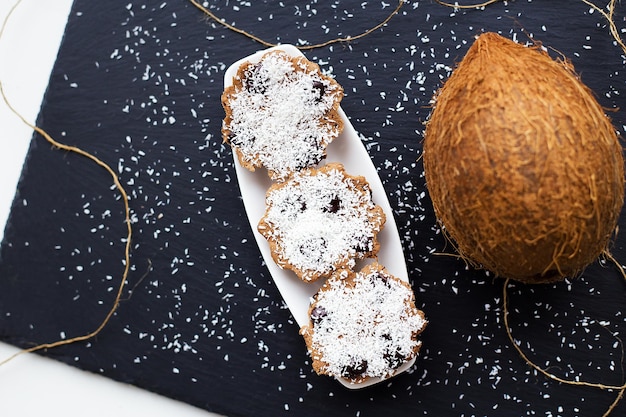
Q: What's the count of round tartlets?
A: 3